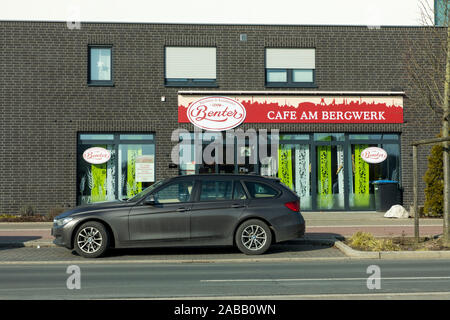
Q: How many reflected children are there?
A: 0